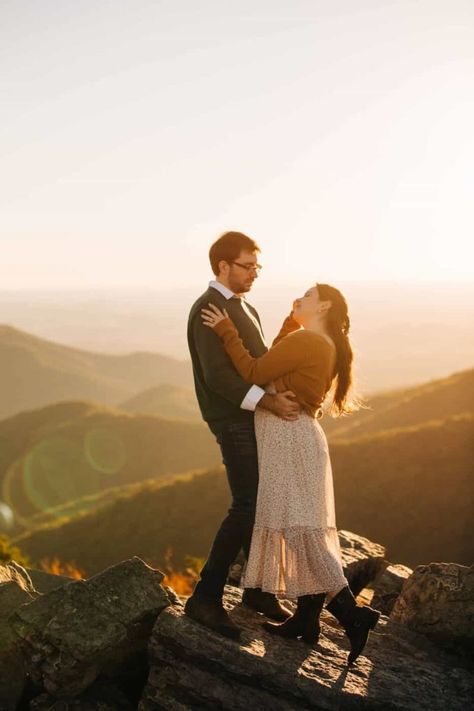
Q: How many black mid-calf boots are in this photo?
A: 2